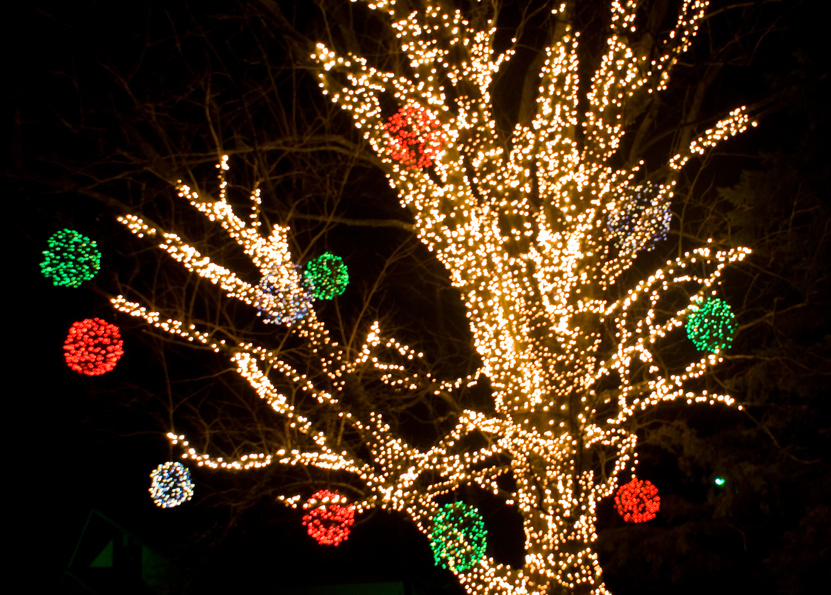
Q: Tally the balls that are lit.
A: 11